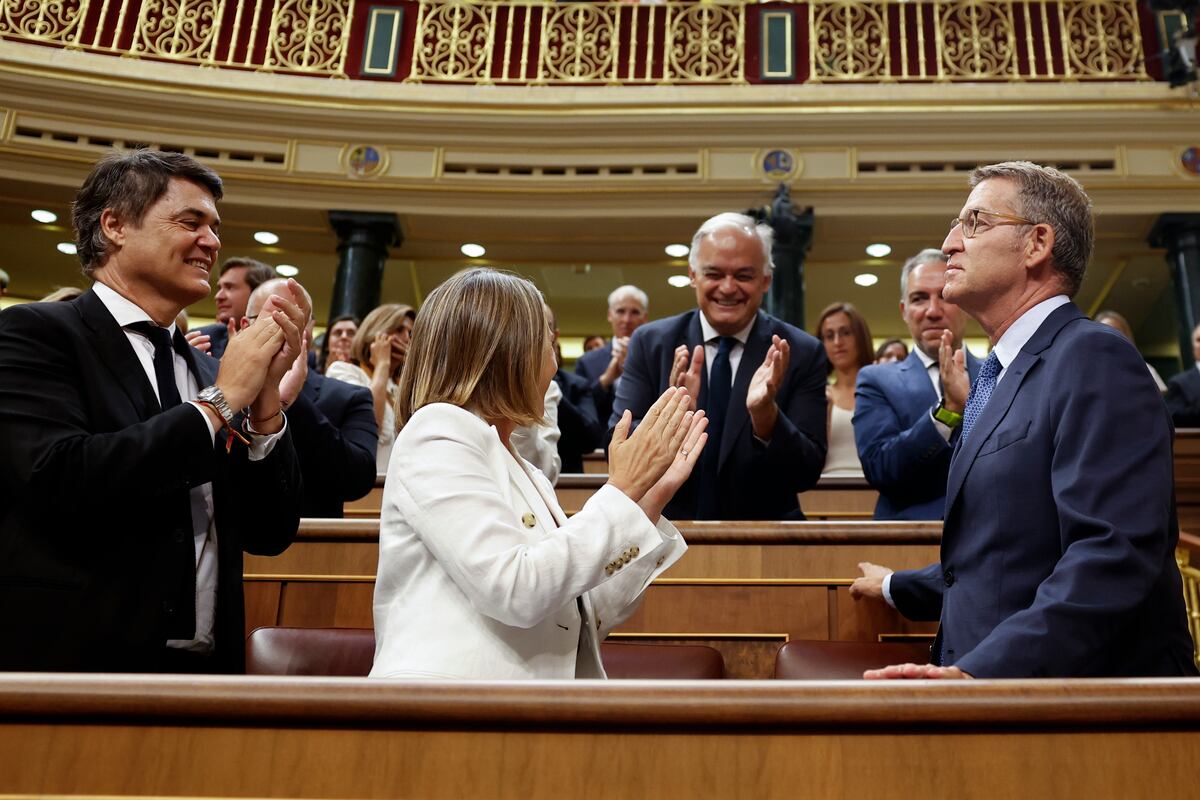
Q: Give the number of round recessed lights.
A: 9